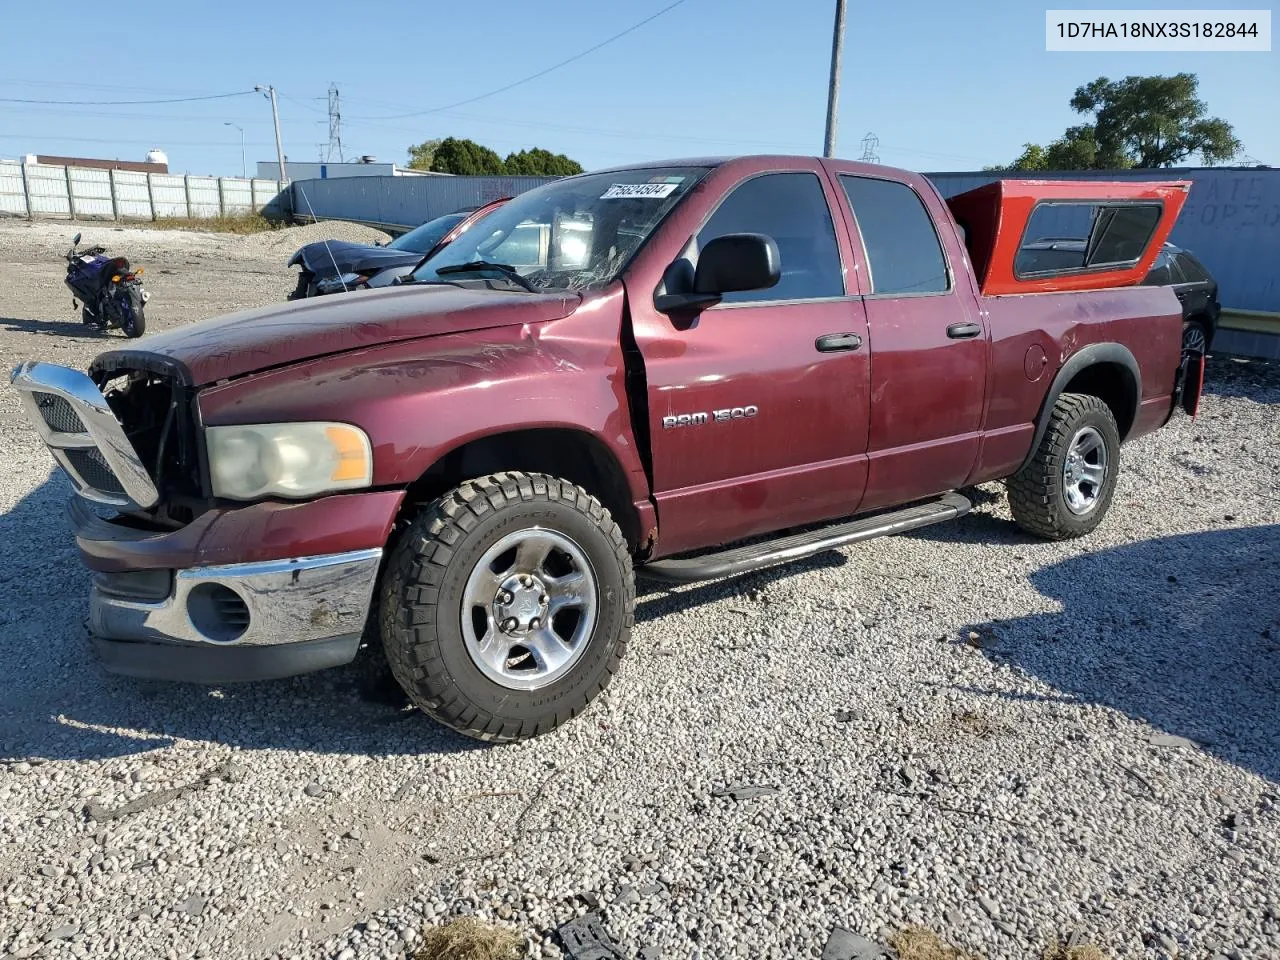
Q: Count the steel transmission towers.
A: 2